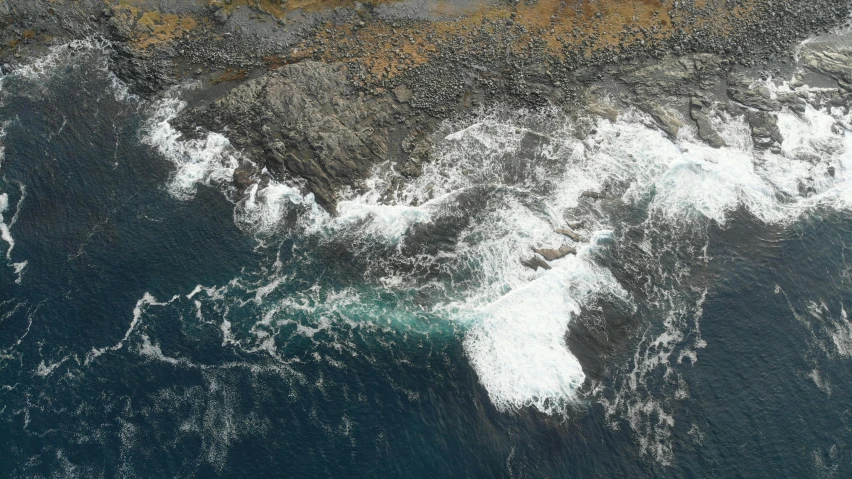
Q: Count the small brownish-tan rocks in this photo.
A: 3